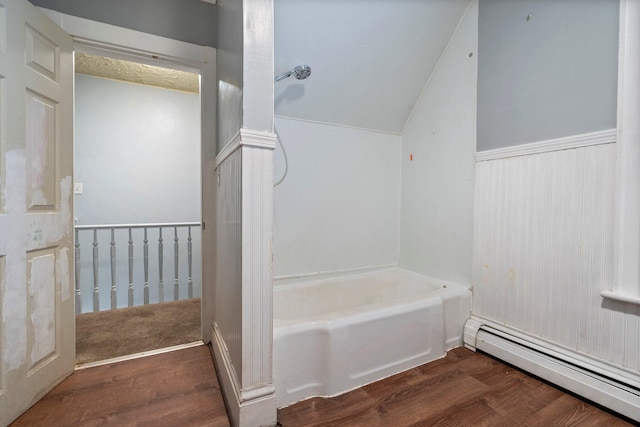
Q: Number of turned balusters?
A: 8